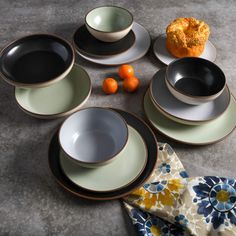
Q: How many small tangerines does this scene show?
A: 3